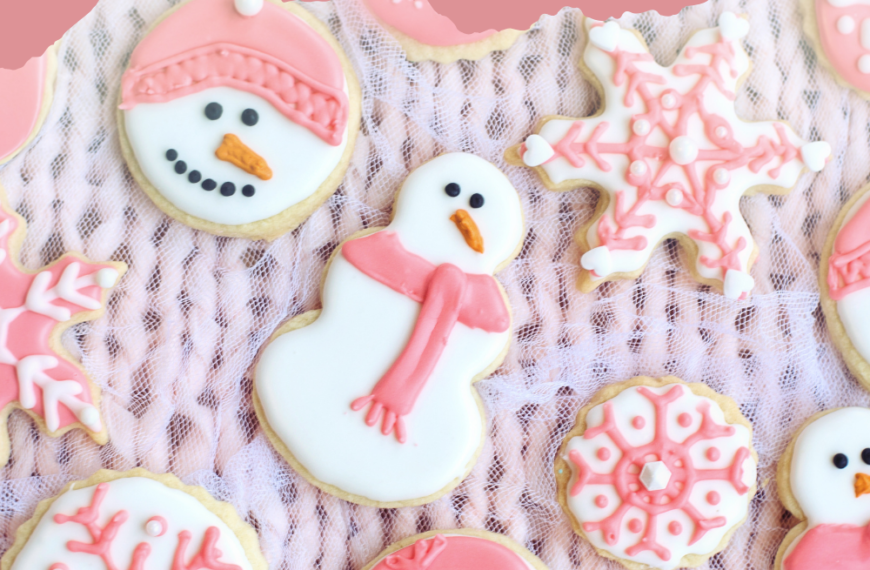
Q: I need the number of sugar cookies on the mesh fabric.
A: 12